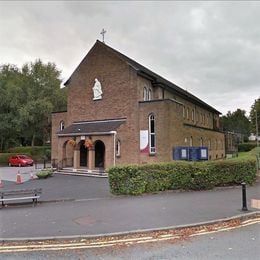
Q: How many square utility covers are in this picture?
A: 1